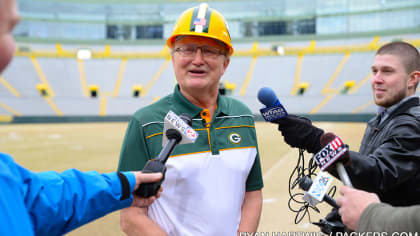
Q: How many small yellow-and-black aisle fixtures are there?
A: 6